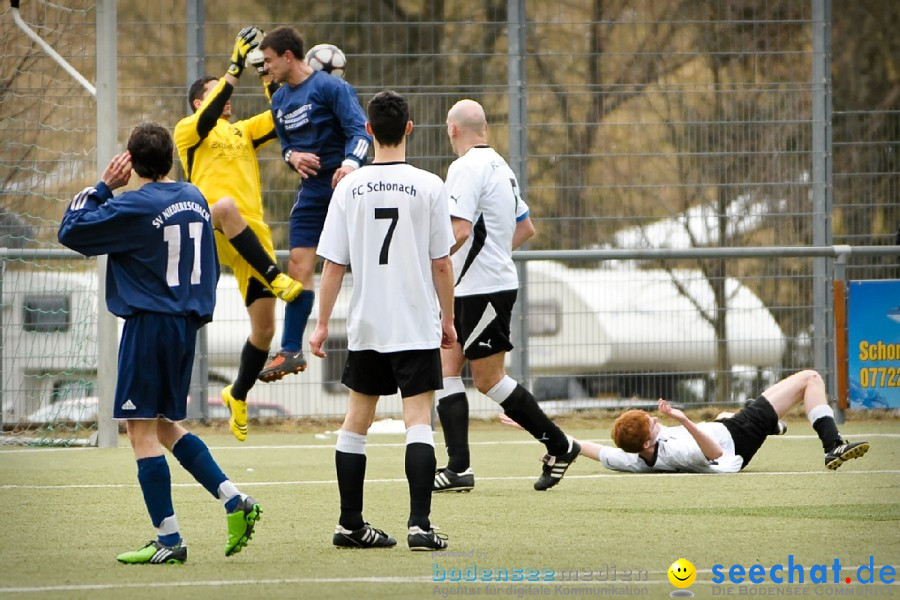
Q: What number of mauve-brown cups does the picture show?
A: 0